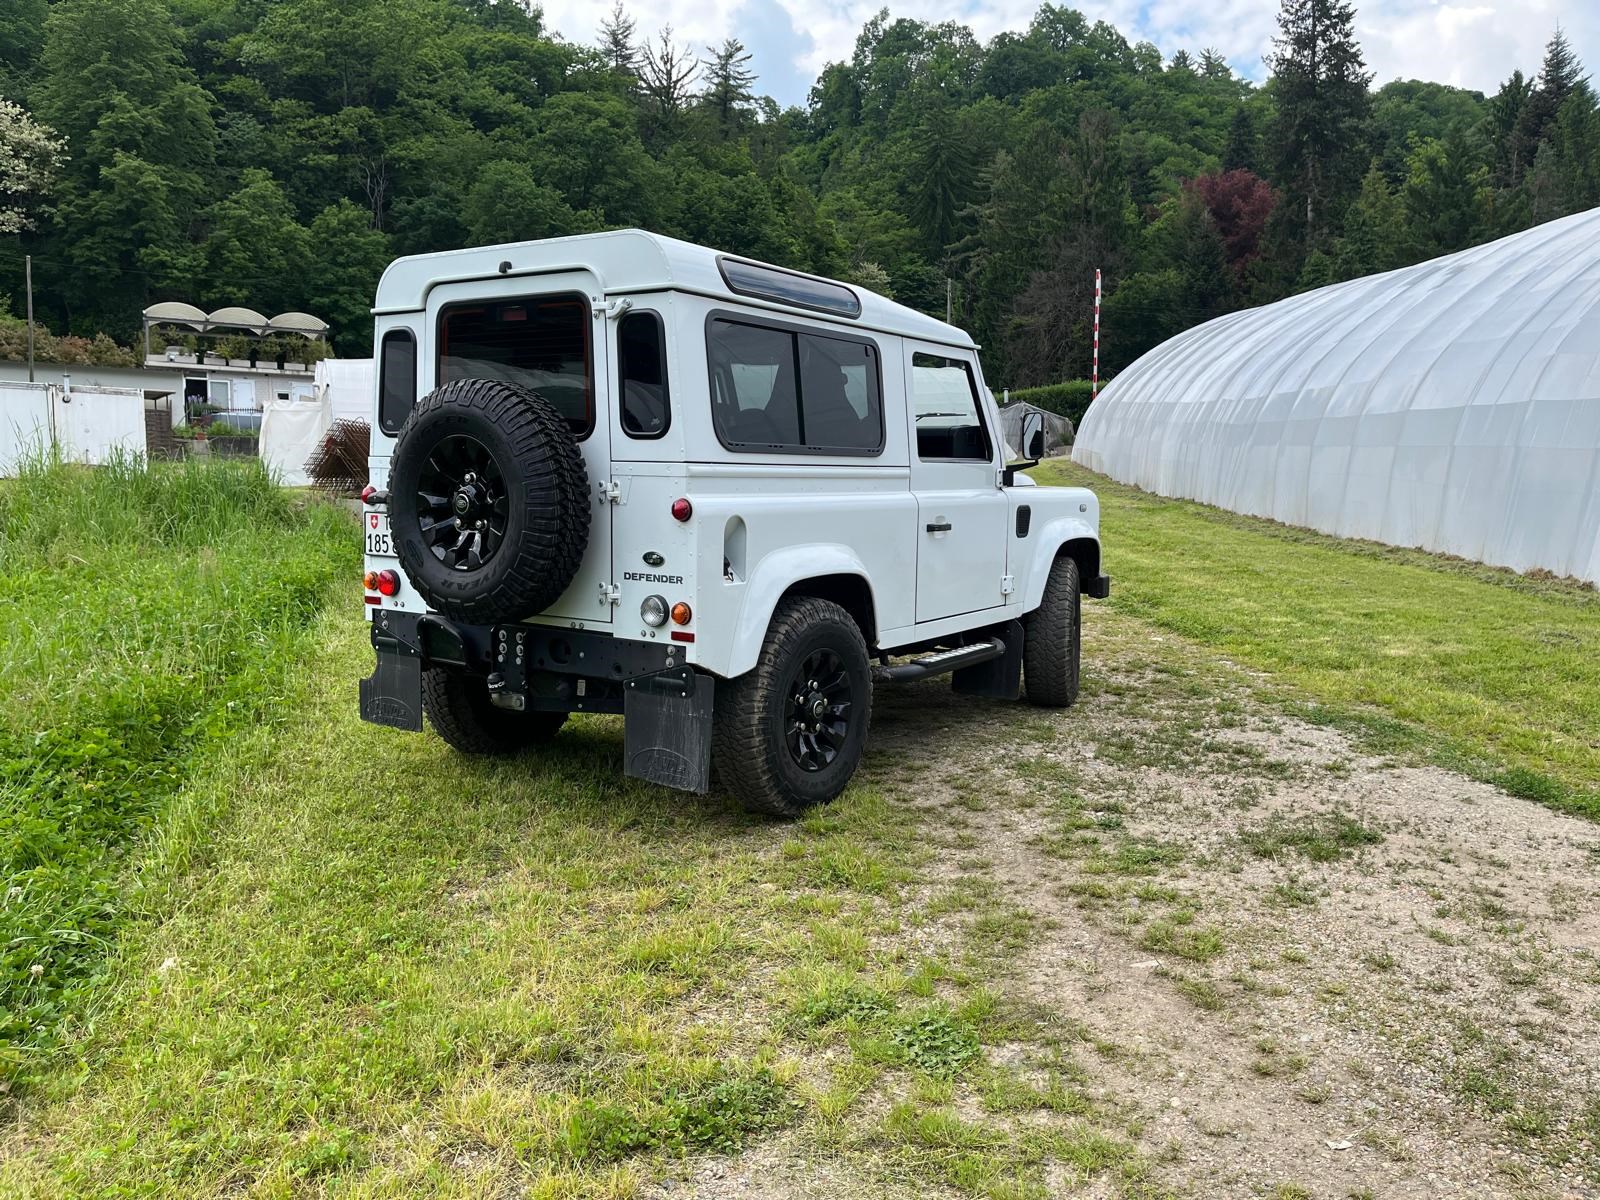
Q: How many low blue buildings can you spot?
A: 0